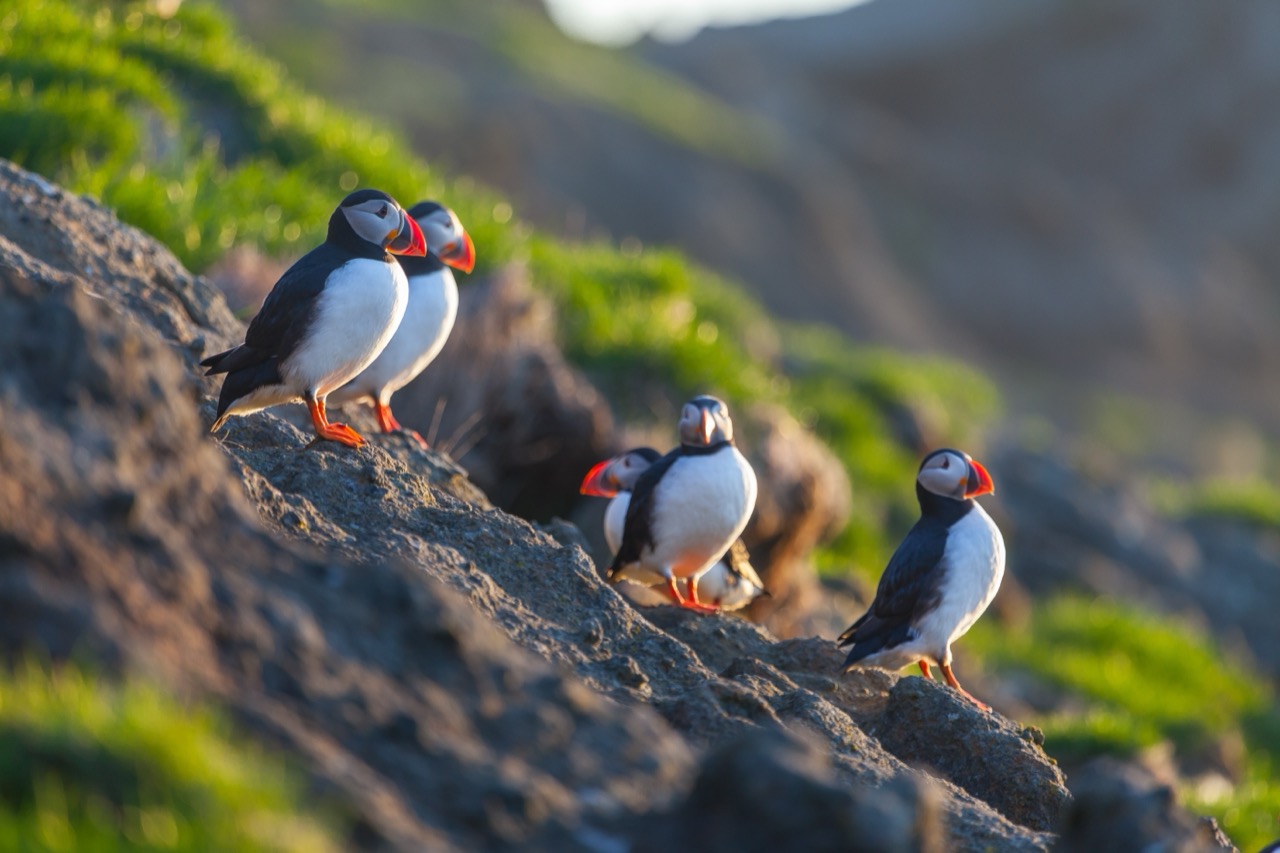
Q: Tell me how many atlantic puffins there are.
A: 5